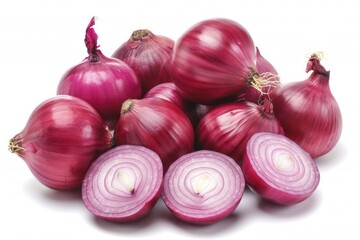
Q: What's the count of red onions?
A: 12